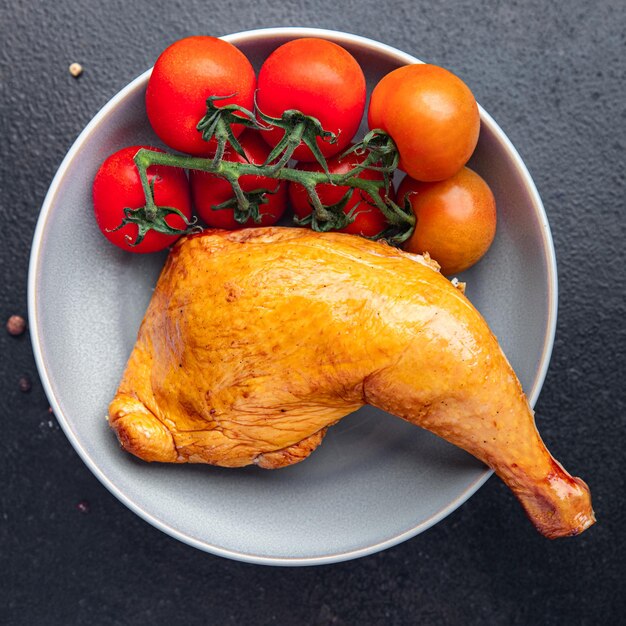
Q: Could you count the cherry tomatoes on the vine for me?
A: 7